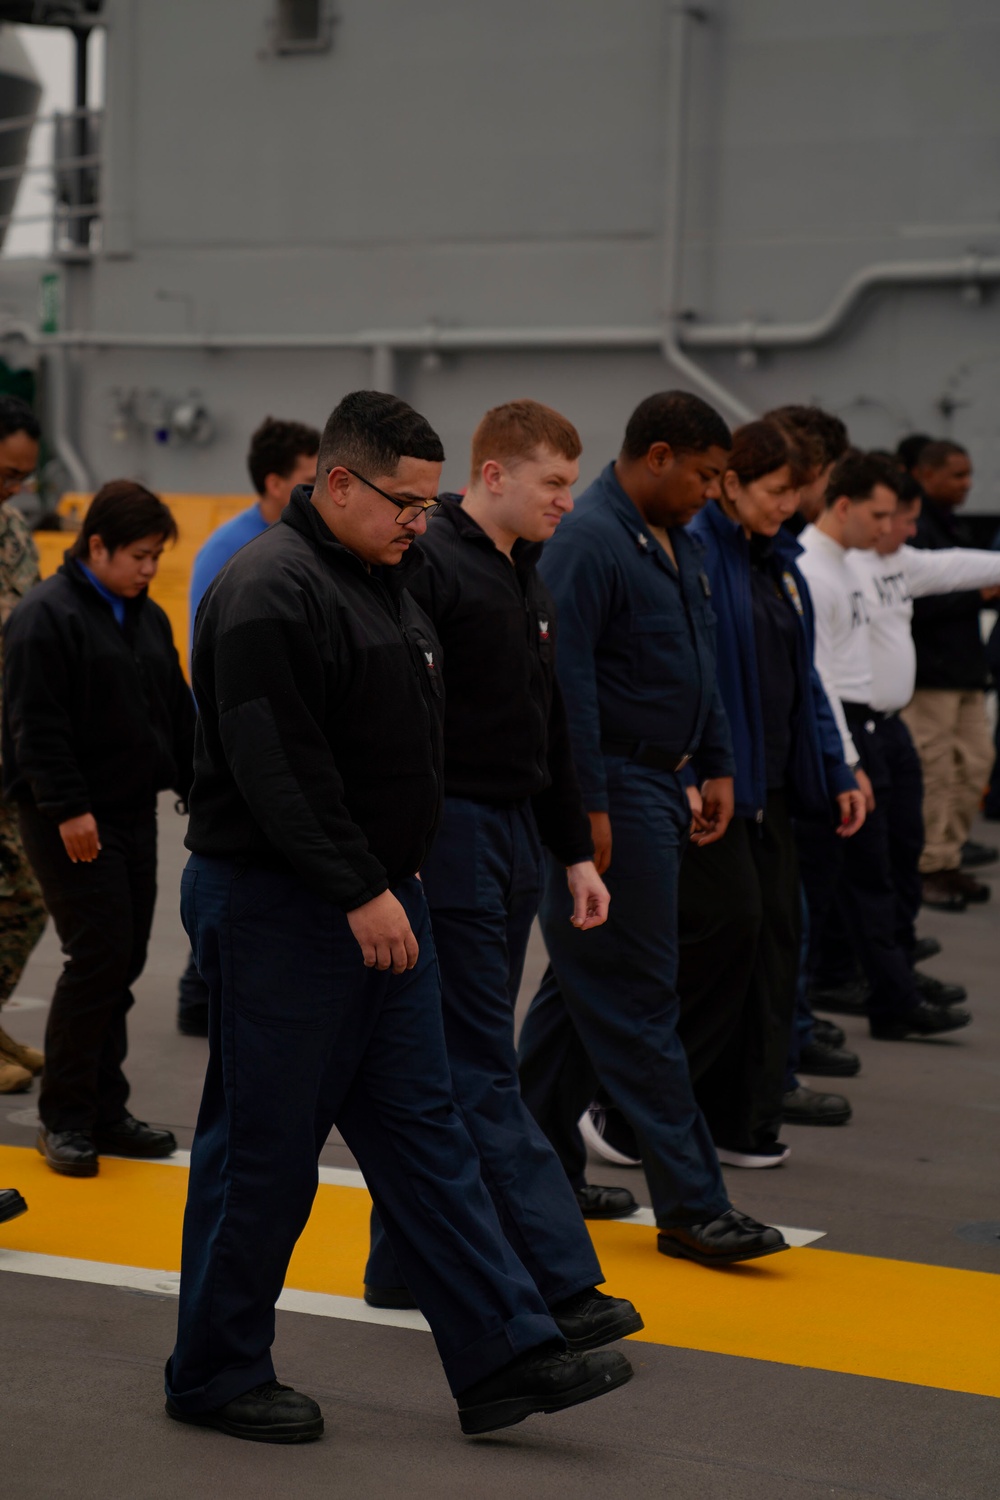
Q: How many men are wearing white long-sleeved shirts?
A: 2